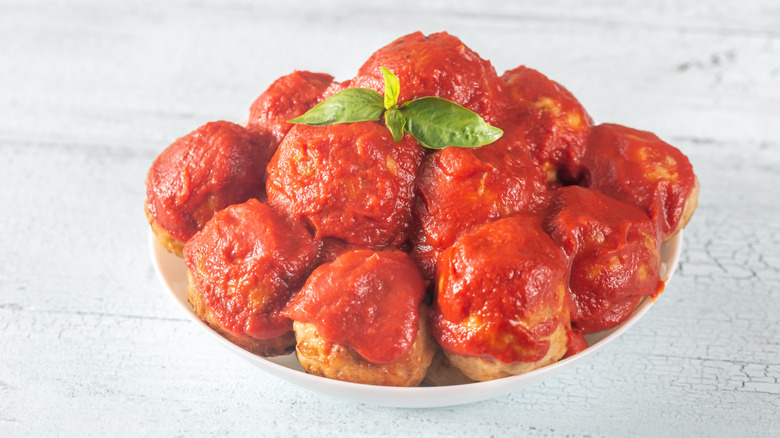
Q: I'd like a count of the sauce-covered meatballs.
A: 11